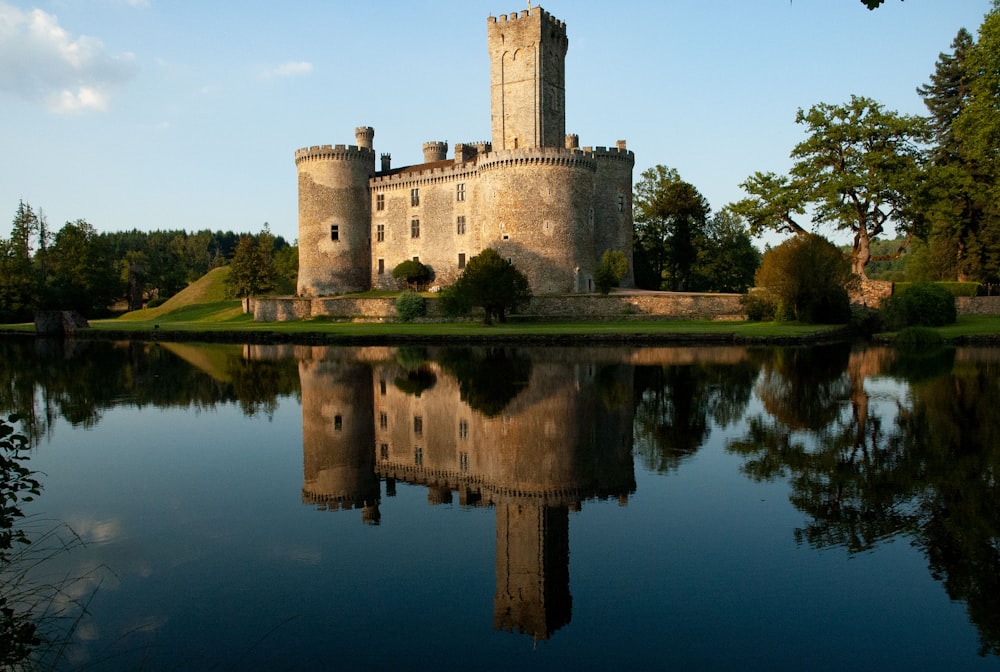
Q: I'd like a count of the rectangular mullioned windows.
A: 6